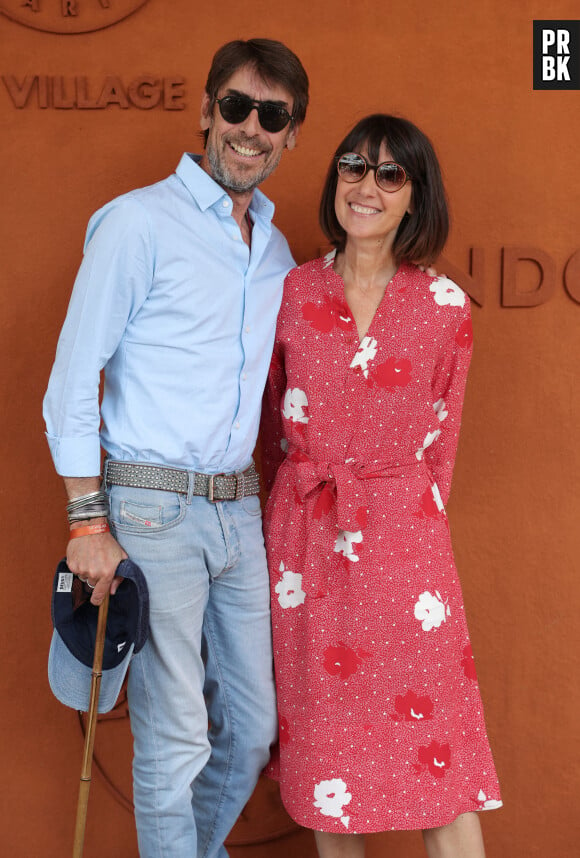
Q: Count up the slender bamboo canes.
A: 1